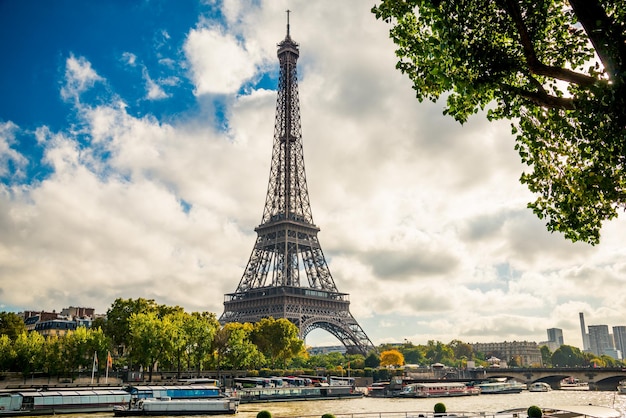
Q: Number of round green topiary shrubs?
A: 4